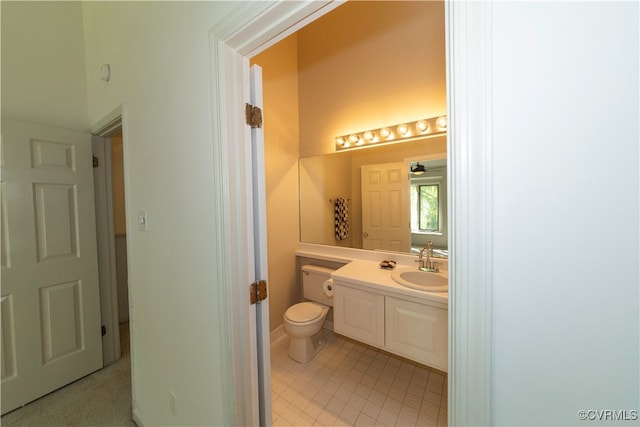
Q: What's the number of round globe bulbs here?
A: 7